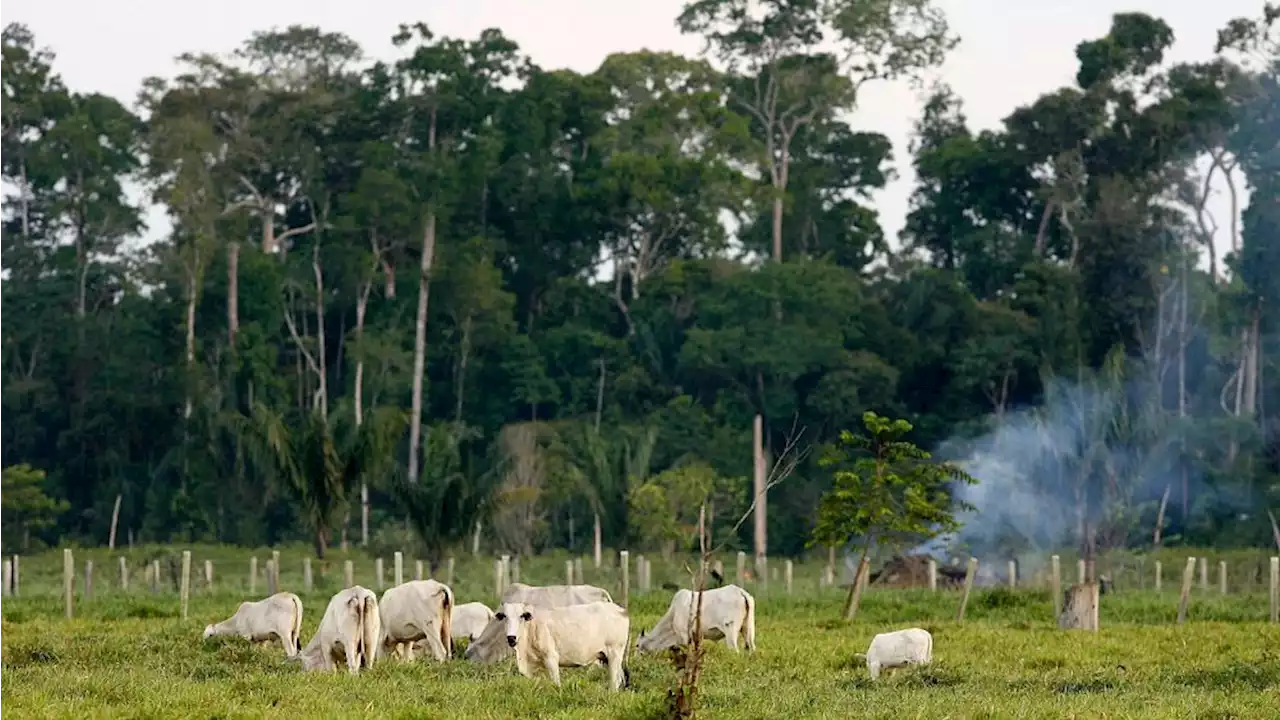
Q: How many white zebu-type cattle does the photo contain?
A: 8